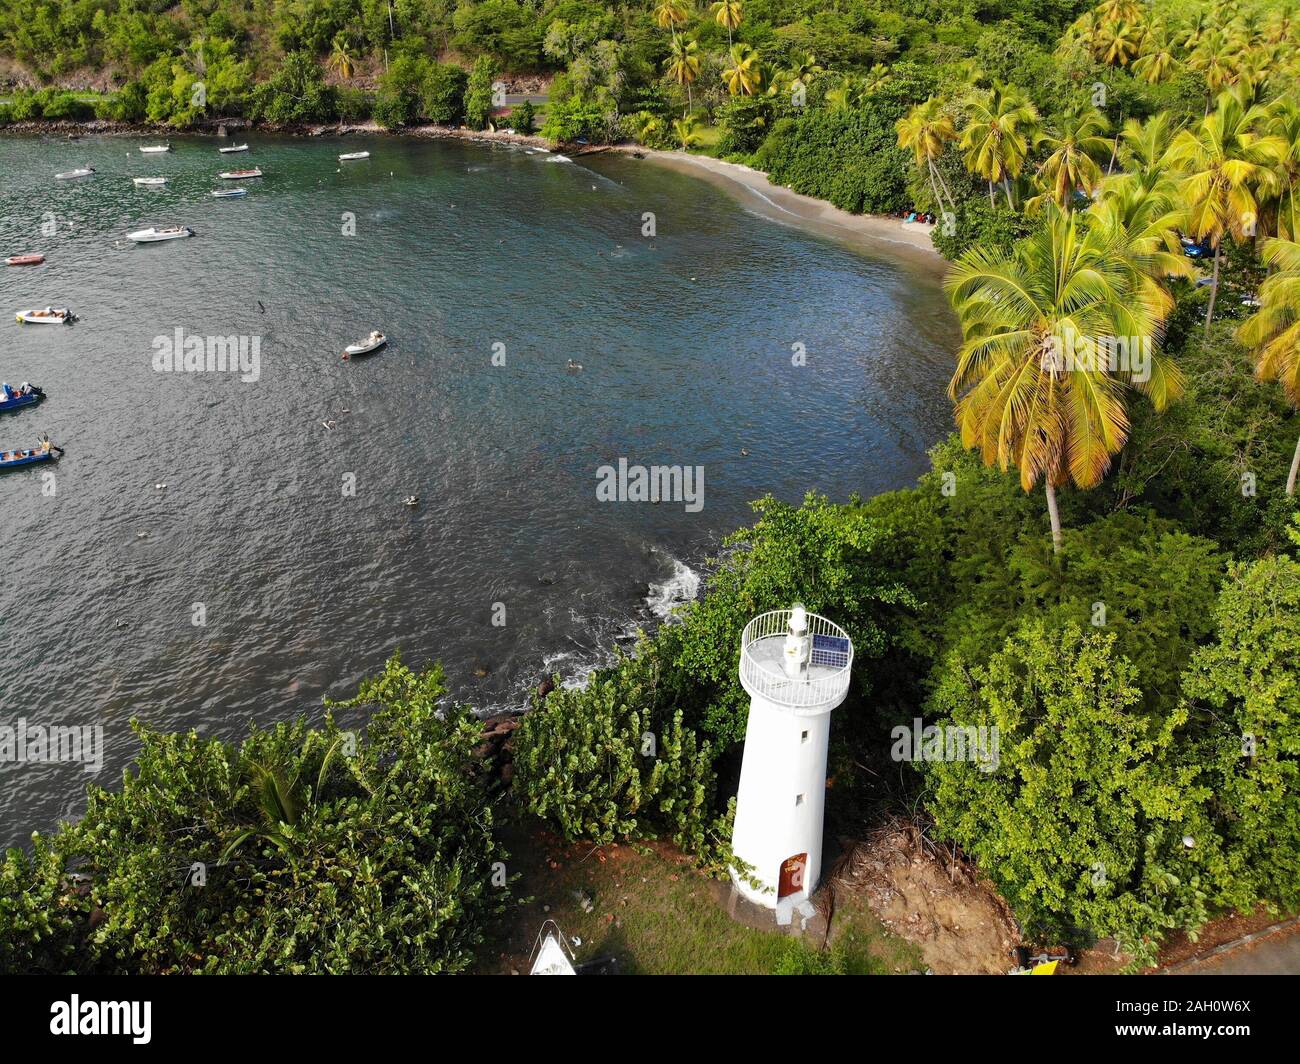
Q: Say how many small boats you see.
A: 13